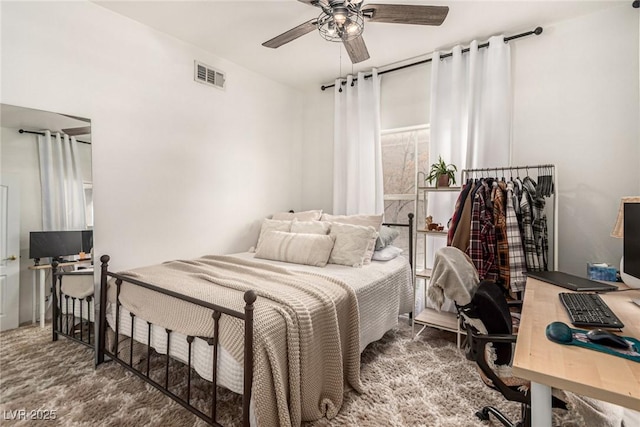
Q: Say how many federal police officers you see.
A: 0